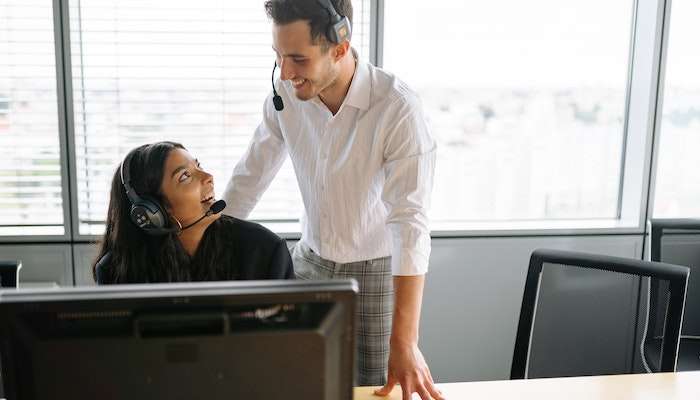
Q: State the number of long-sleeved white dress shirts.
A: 1